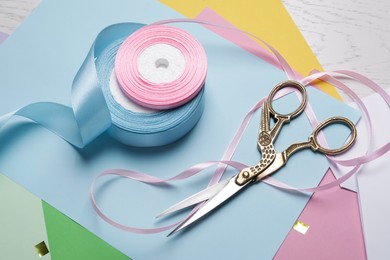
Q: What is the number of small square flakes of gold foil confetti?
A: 2